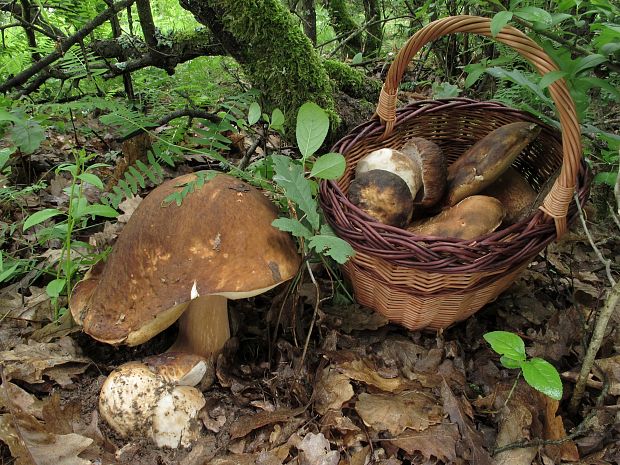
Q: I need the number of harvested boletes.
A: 5